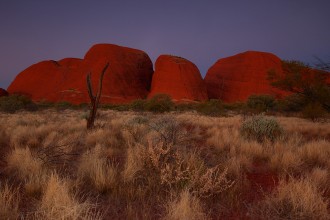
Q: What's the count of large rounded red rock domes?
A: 4